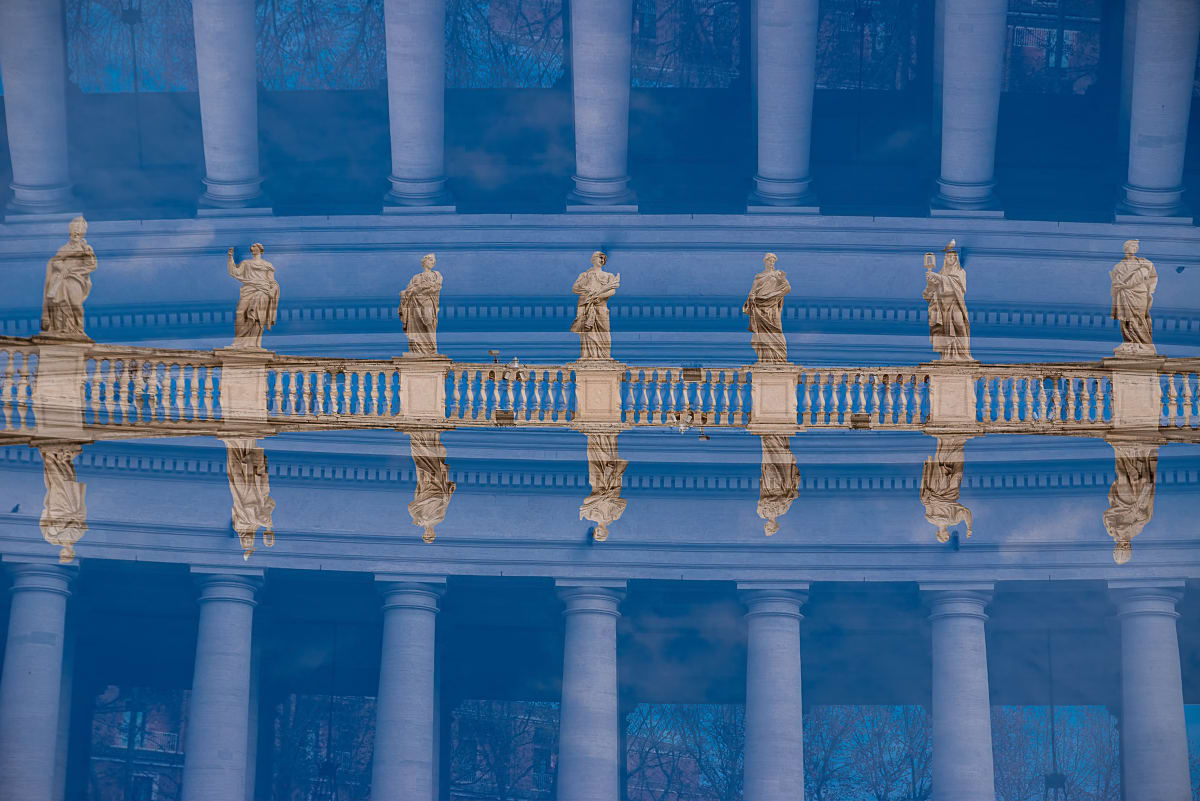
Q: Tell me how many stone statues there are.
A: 14